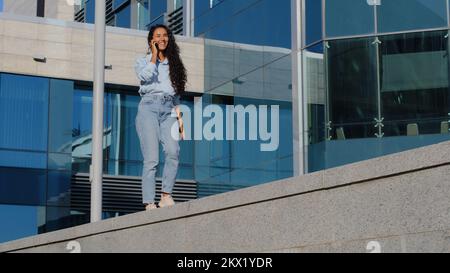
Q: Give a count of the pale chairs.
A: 3